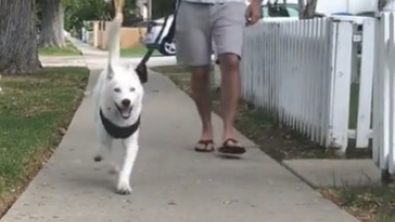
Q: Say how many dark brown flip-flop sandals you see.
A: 2